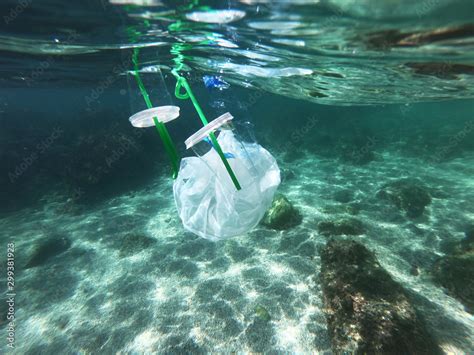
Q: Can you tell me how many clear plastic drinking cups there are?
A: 2